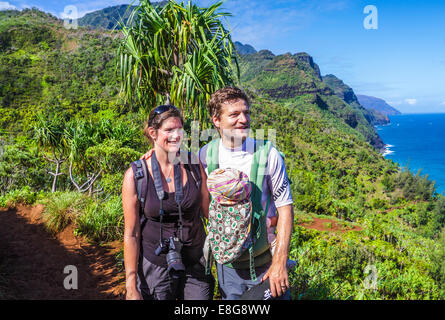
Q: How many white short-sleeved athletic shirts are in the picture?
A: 1